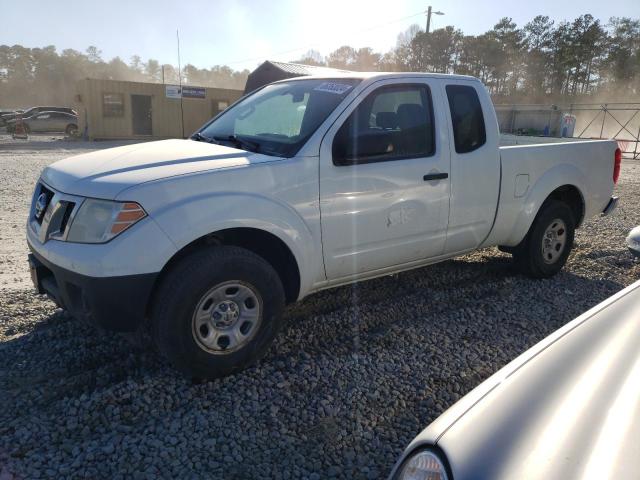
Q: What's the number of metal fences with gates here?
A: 1